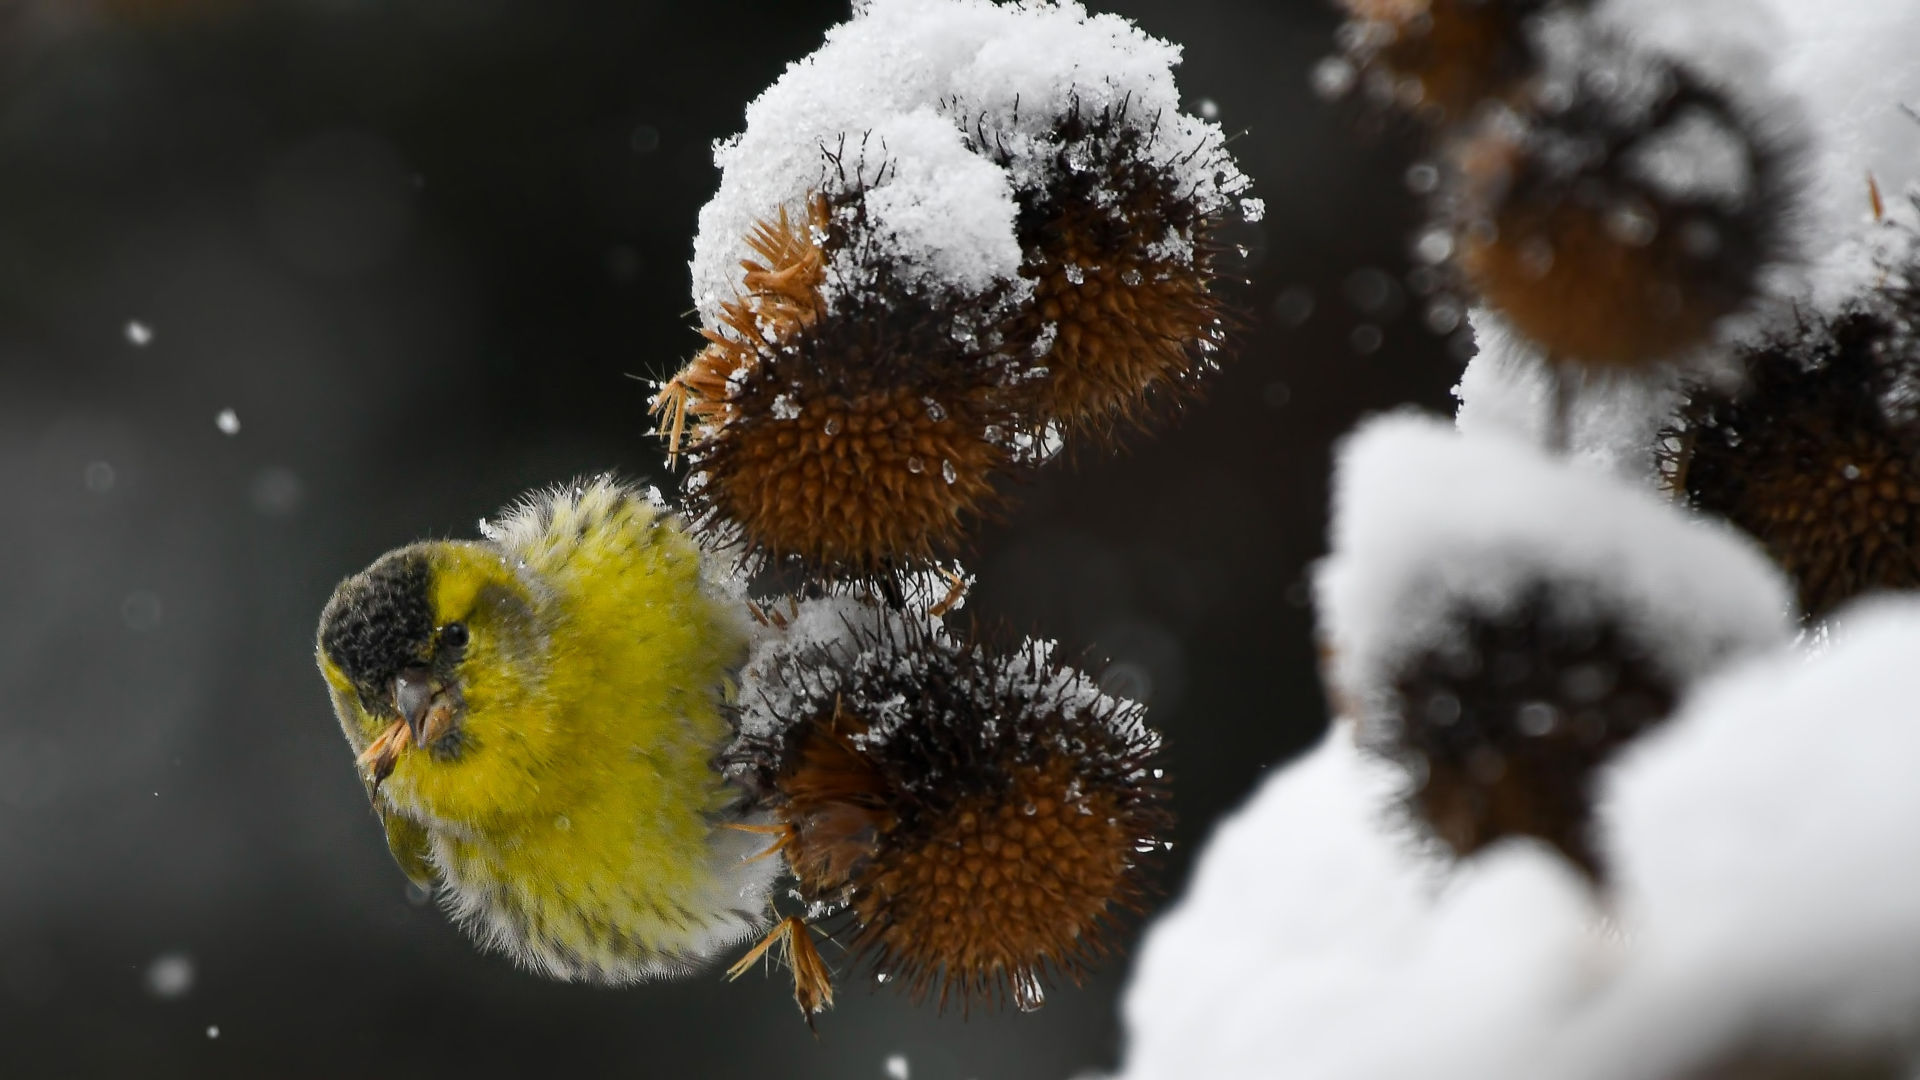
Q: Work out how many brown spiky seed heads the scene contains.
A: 7